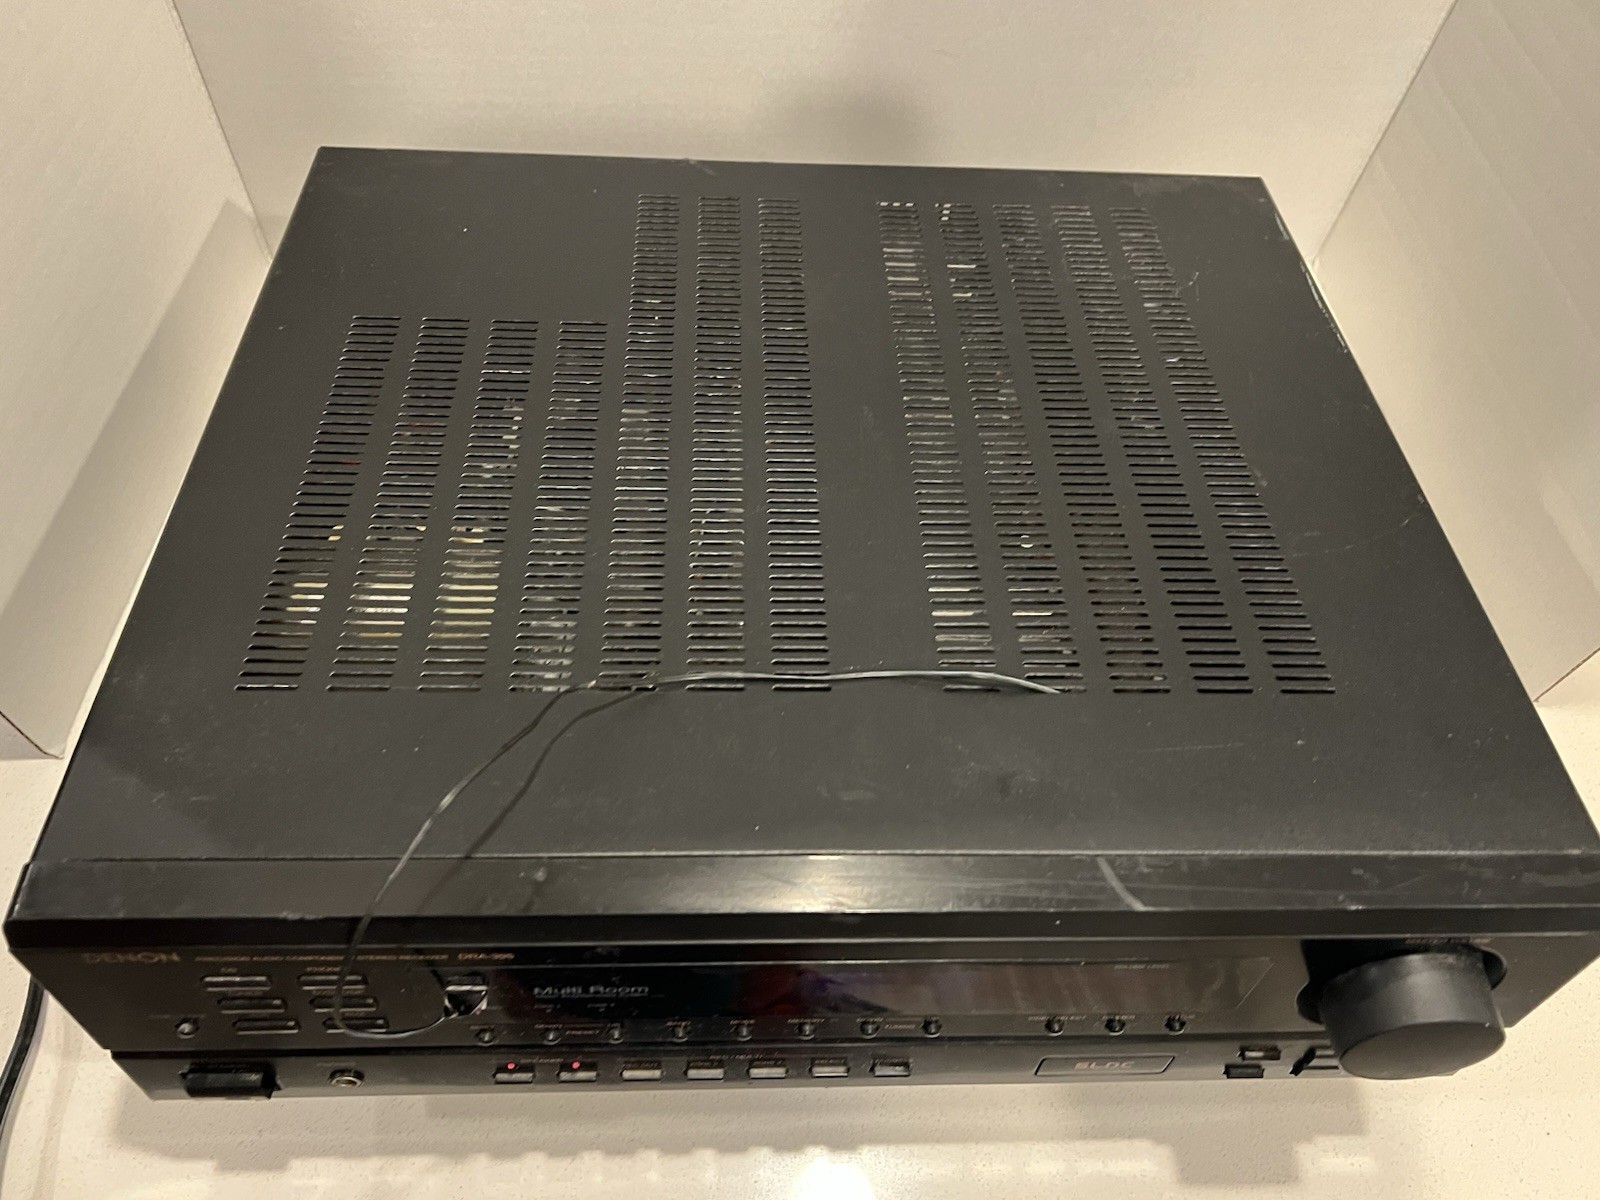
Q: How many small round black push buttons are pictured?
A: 12